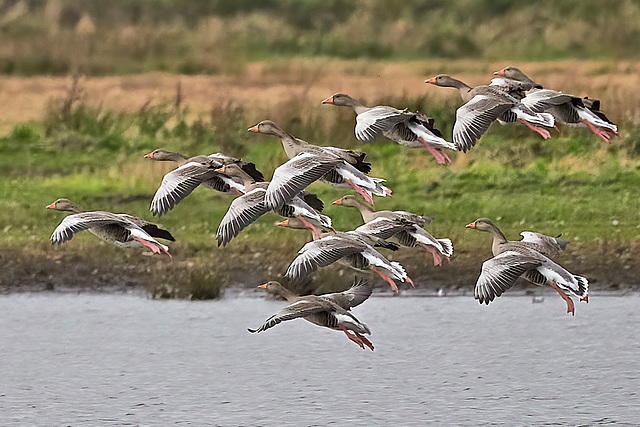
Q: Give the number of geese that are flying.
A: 11